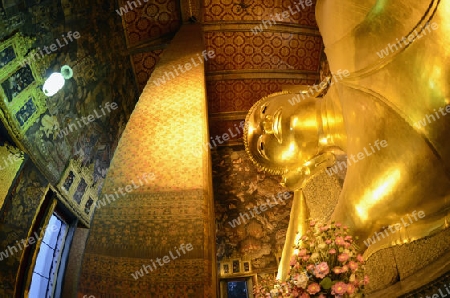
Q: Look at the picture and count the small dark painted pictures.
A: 9